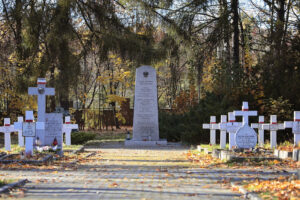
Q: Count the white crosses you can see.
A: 12